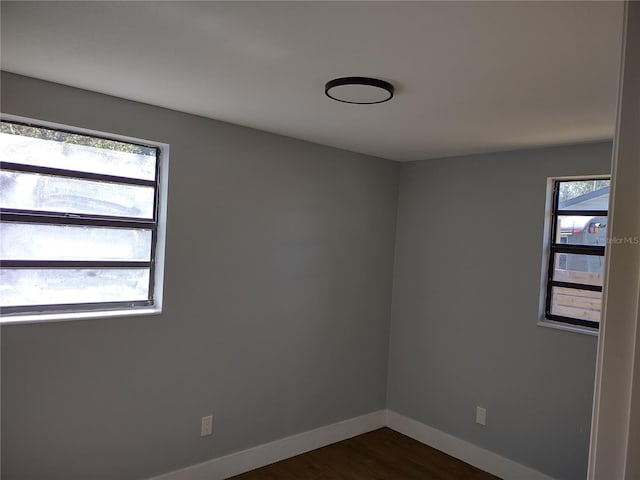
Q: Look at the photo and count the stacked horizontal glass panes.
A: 8